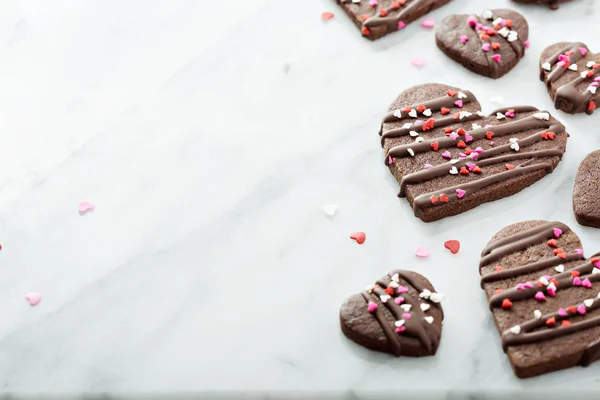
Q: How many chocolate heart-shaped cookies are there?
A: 8